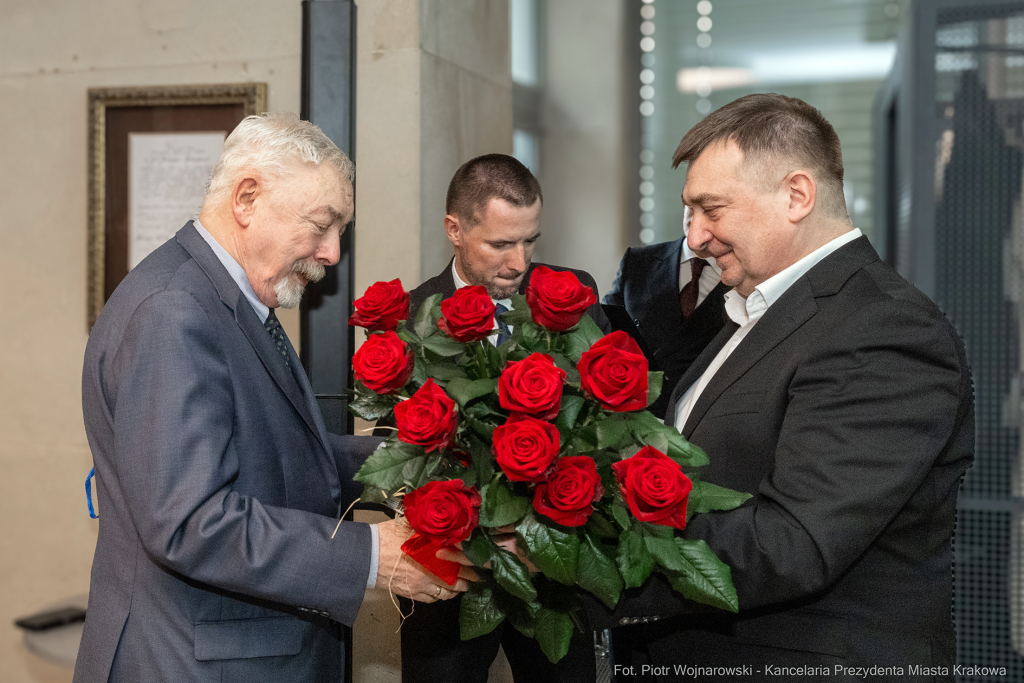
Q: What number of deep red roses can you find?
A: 11